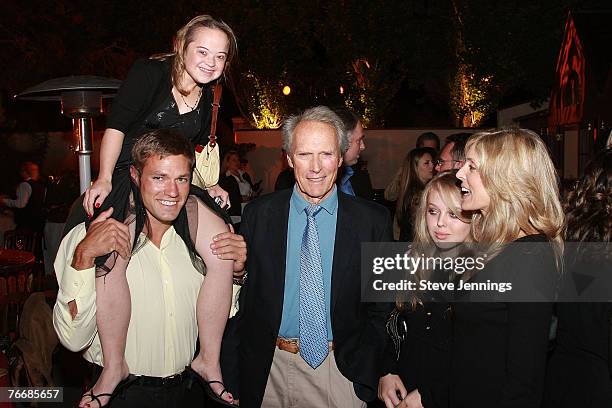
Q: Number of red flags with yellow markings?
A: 0